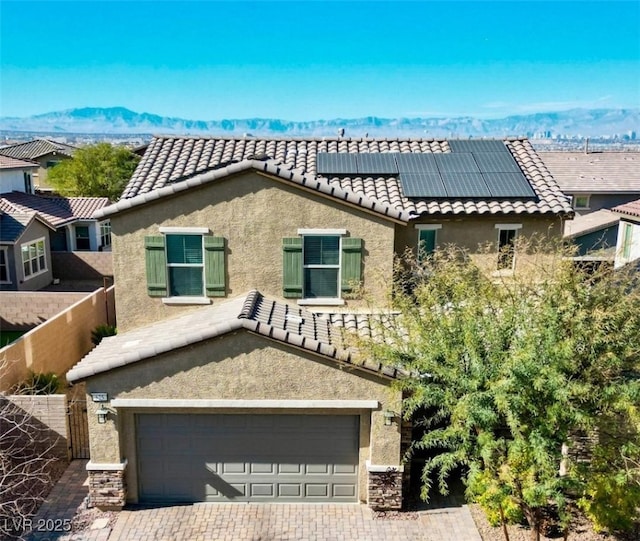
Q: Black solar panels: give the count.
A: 9